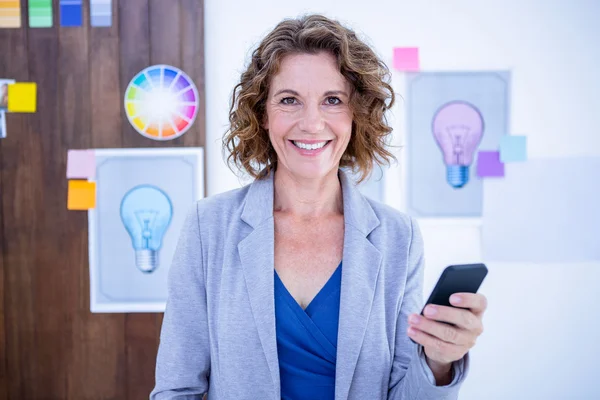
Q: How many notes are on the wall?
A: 6